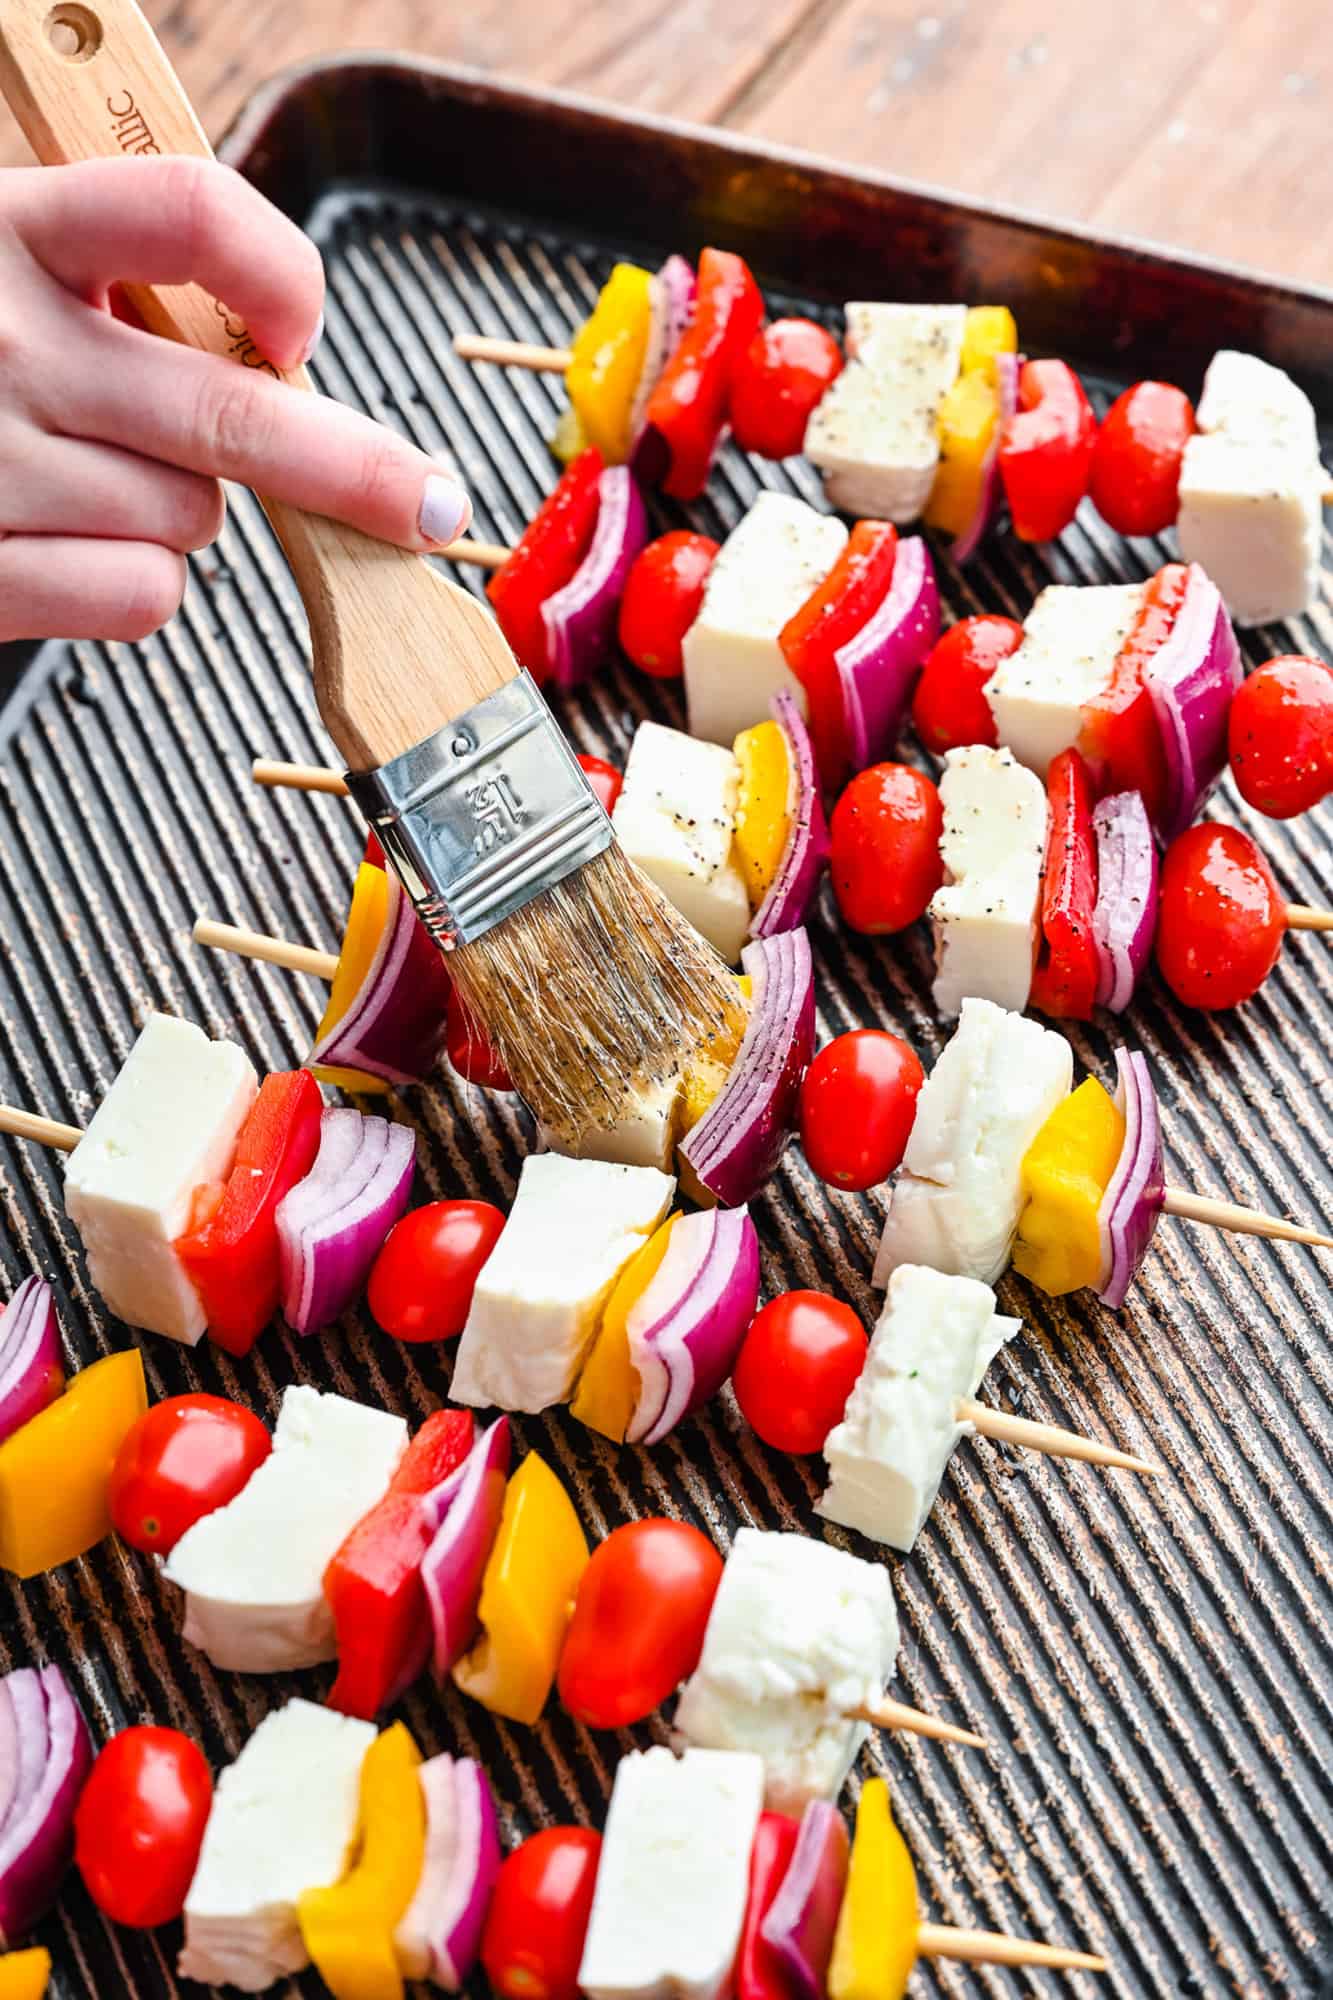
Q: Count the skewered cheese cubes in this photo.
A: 15